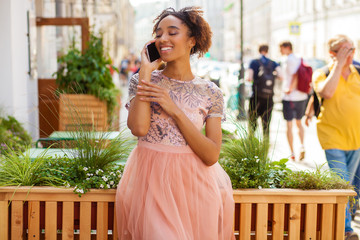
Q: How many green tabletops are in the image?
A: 2